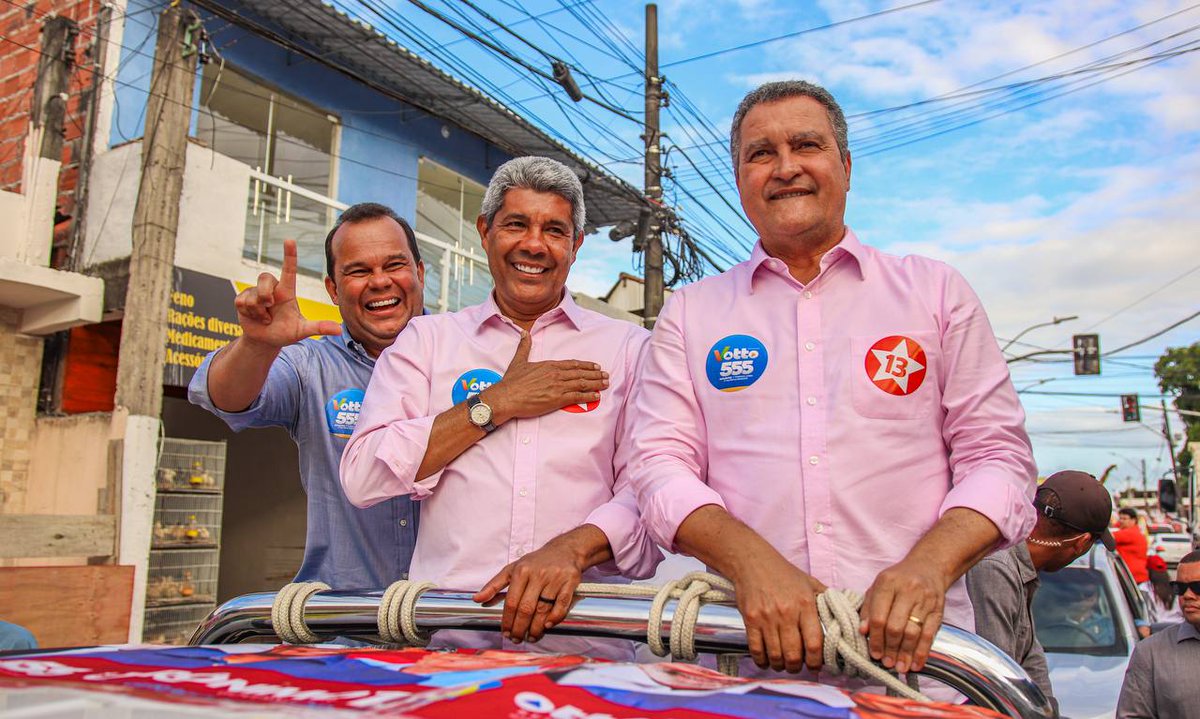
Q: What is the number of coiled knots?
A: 4